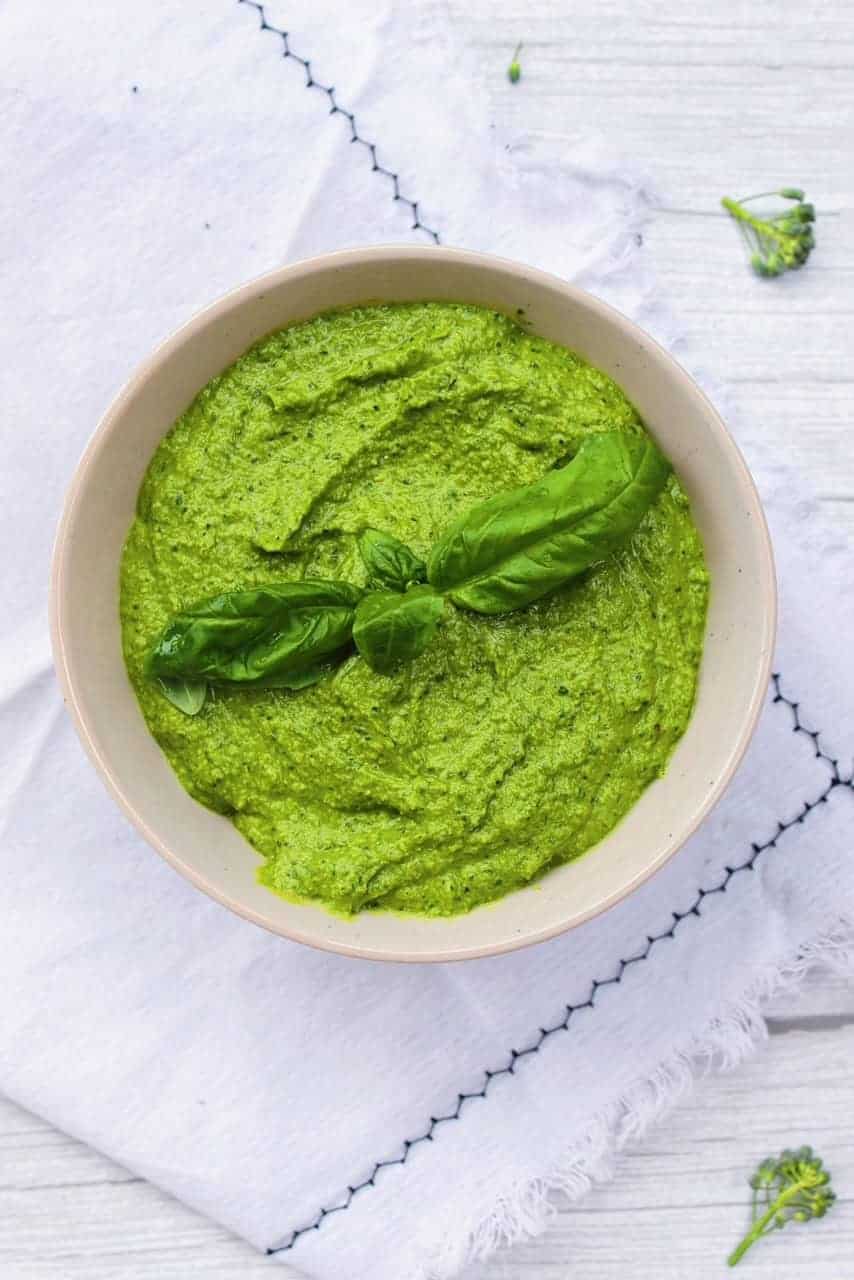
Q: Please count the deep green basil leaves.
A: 4